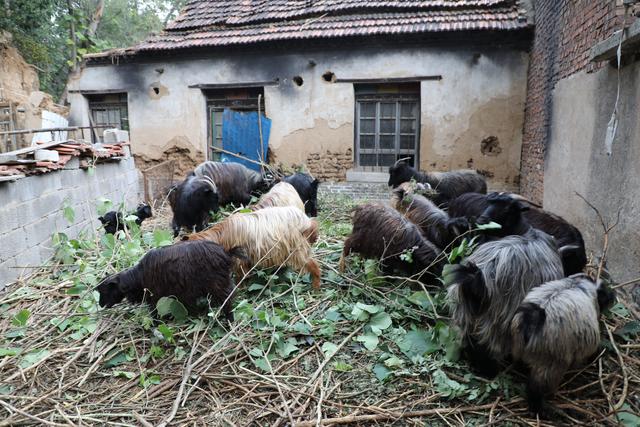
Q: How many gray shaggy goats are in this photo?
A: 2